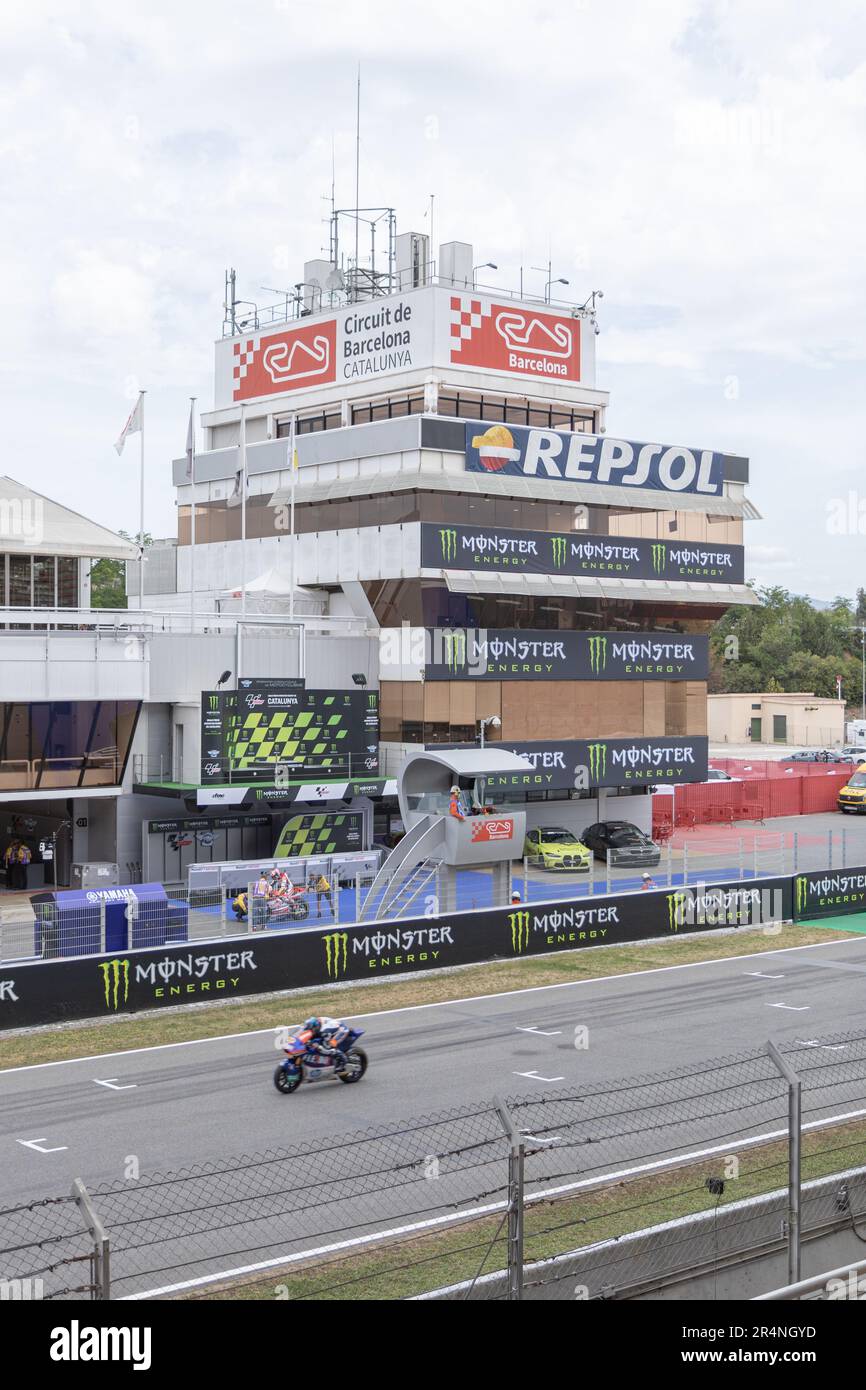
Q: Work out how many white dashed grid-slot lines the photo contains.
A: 8